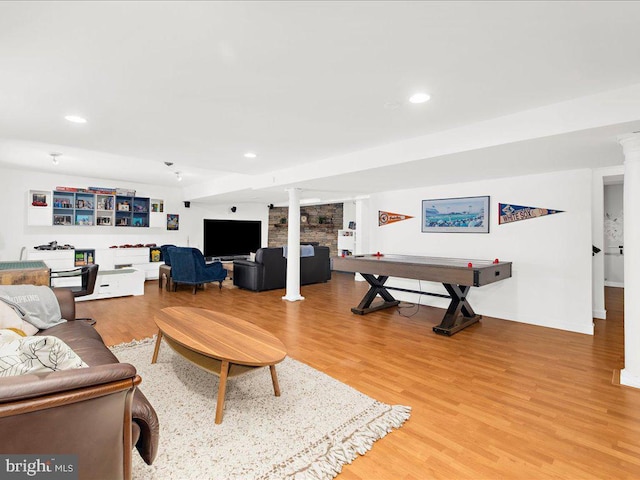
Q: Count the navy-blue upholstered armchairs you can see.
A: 2